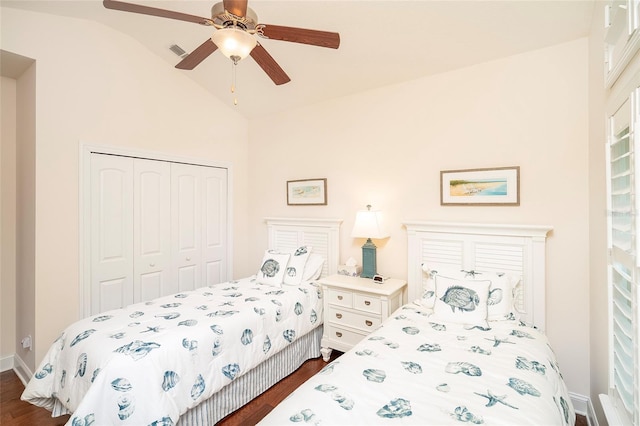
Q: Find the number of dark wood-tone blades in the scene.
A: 5